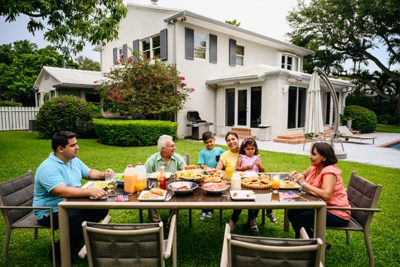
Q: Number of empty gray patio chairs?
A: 2